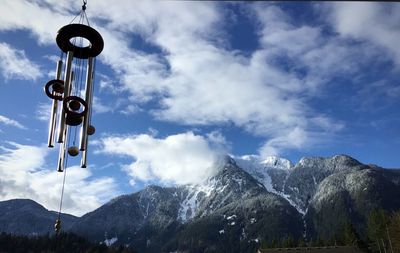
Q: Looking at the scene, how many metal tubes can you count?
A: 5